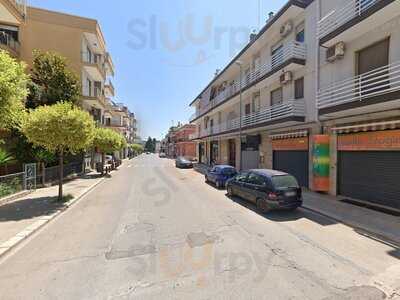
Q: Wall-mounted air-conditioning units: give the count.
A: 3